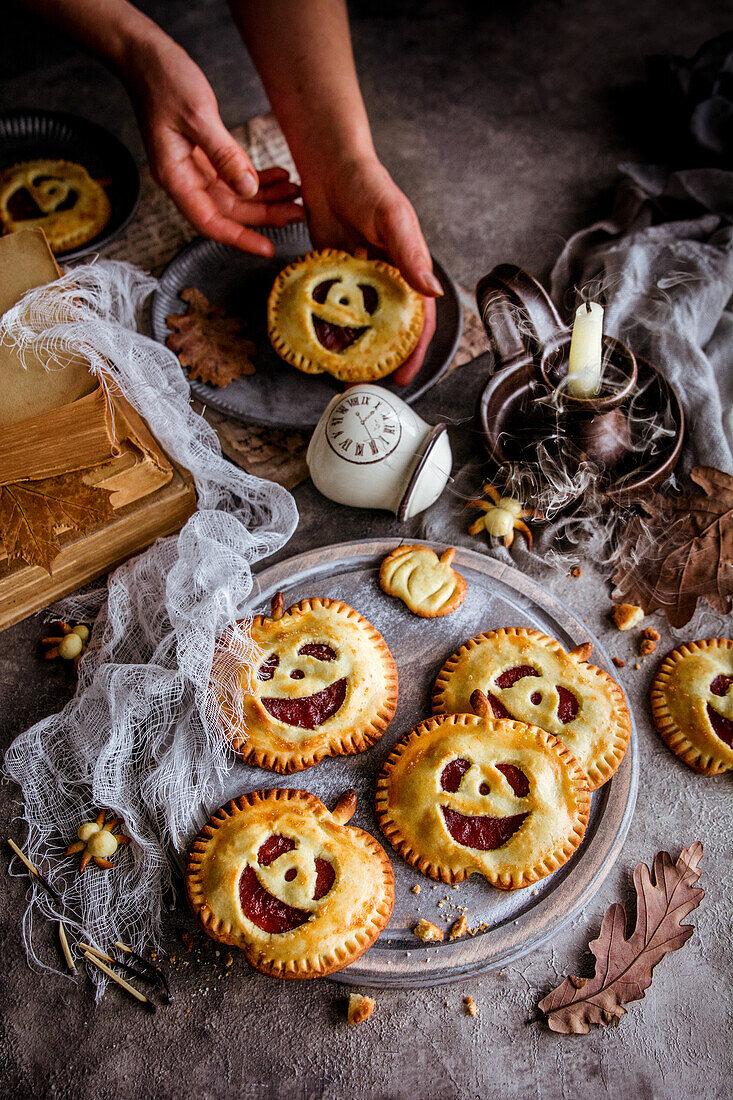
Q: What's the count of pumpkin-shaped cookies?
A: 8